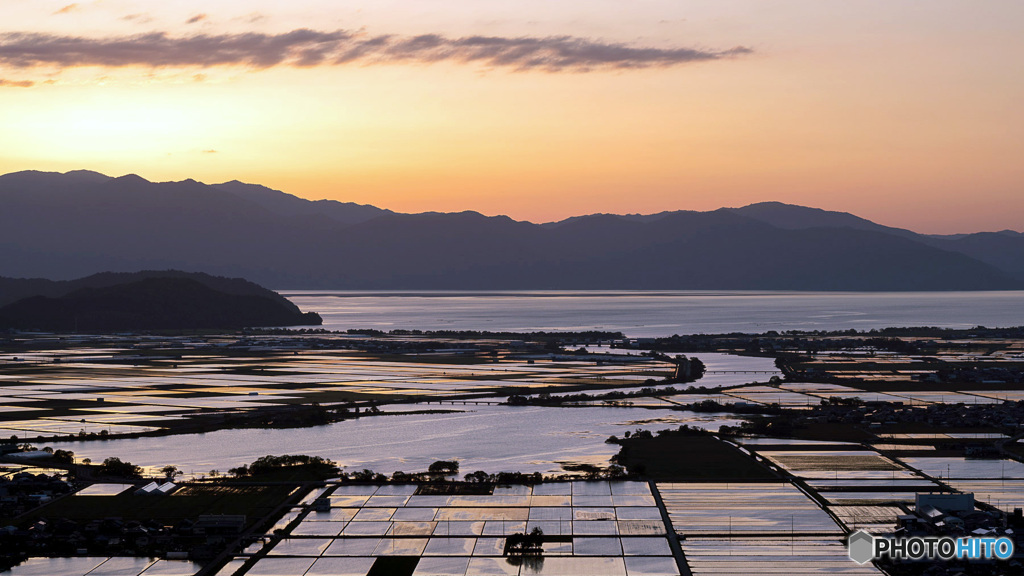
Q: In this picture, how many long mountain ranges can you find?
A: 1